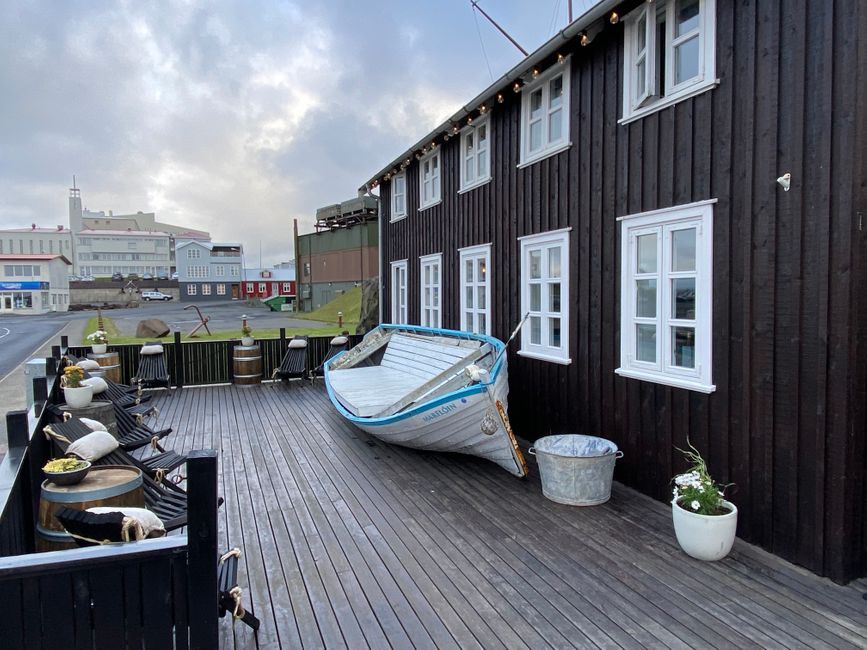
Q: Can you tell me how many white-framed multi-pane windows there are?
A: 10